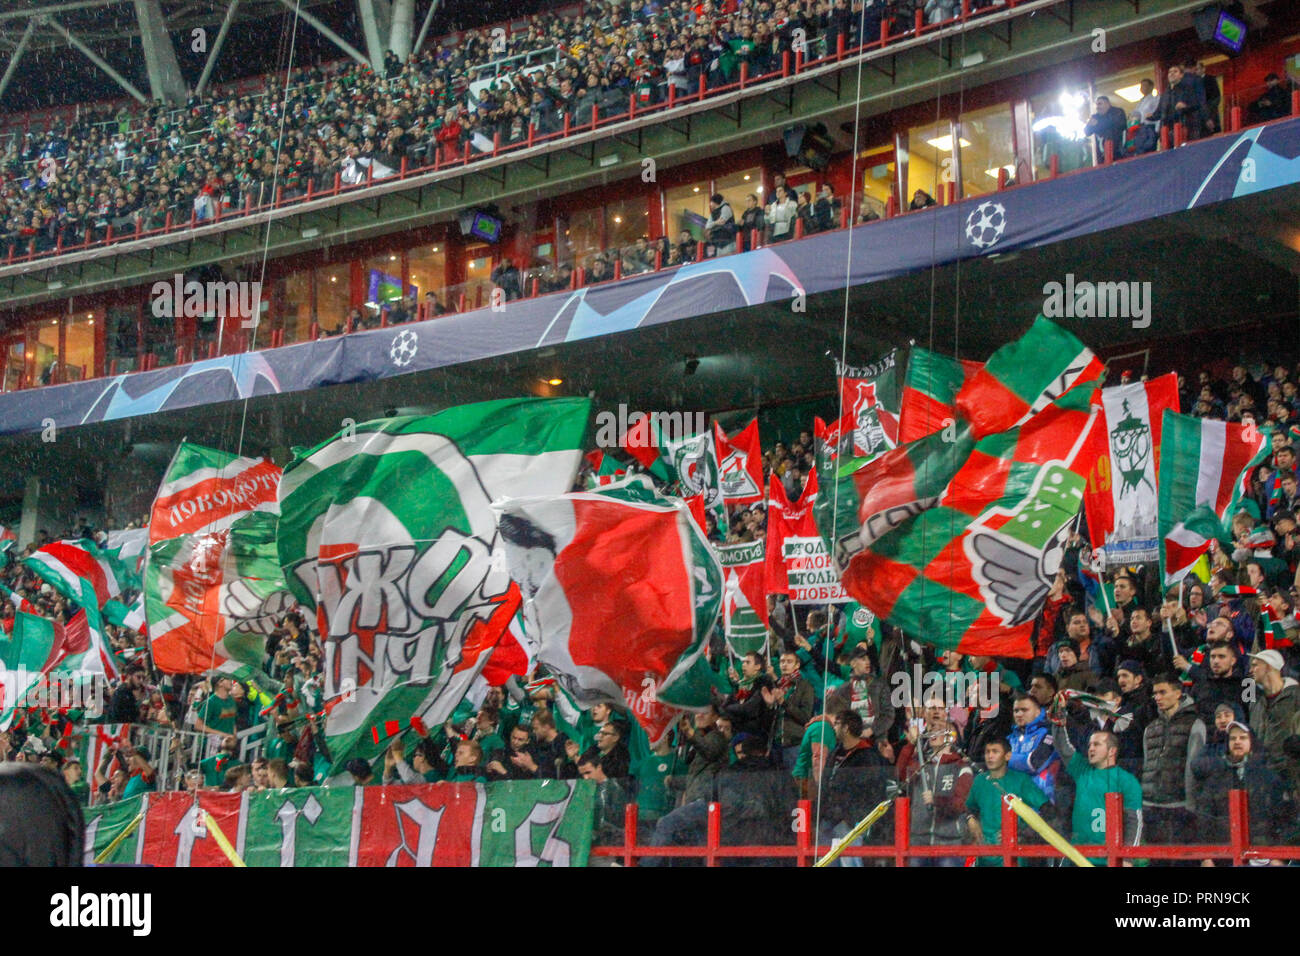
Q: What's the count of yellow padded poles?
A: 4